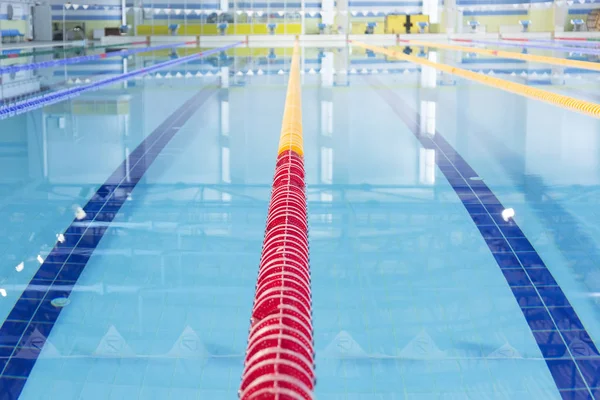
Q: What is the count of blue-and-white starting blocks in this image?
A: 10